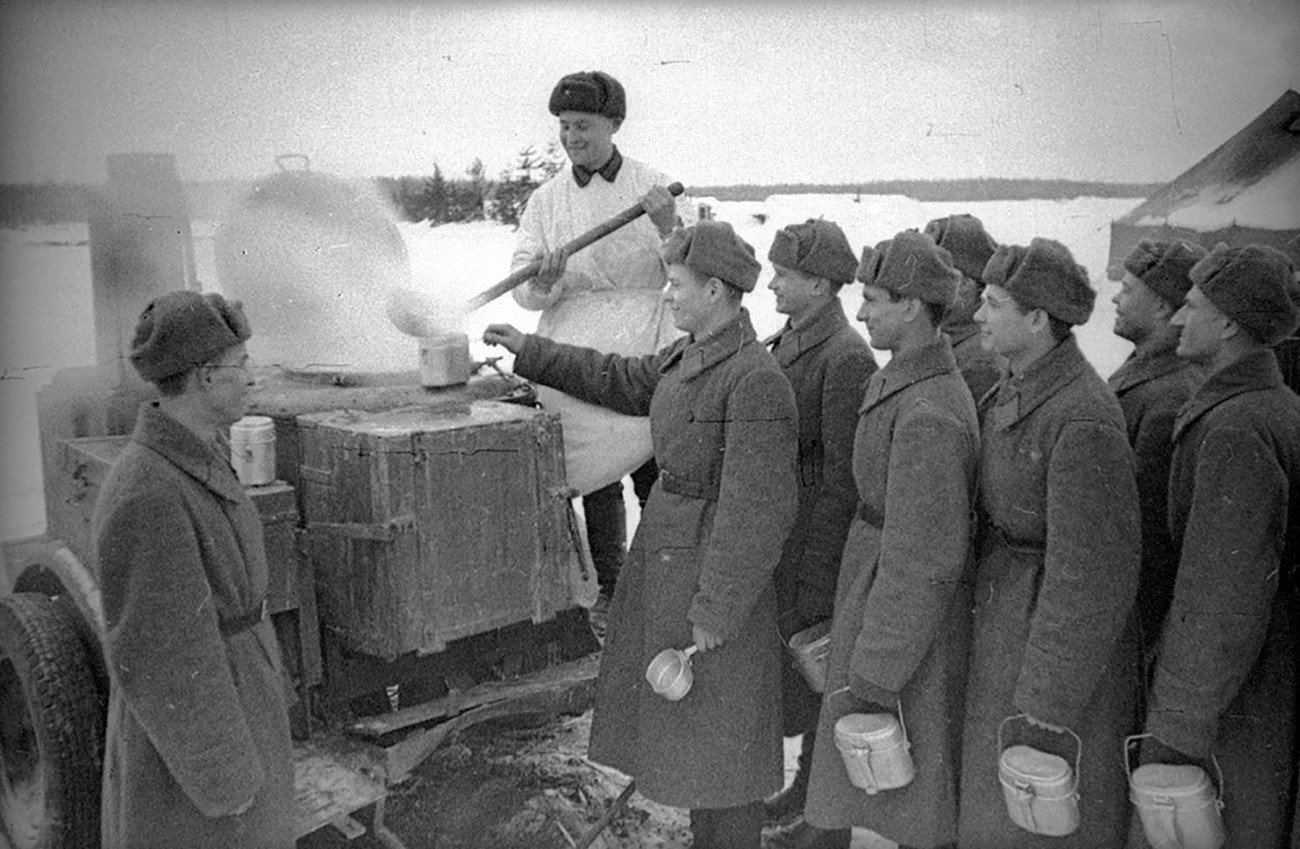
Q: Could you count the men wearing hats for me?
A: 9